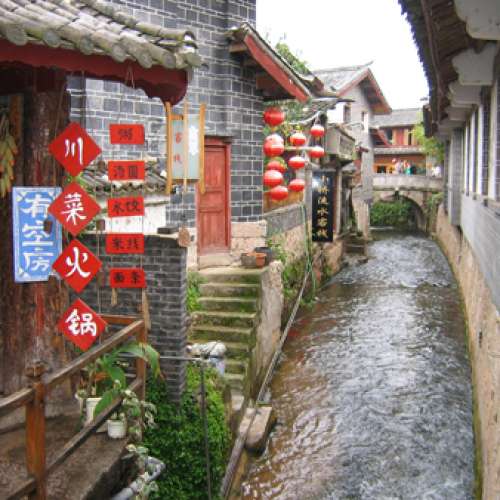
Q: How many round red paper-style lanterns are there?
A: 11